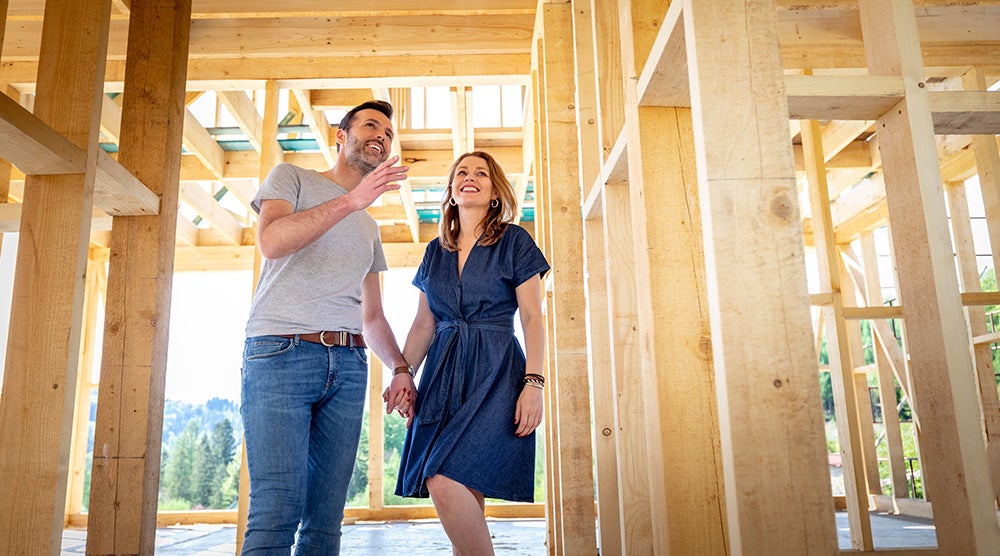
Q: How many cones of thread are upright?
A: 0